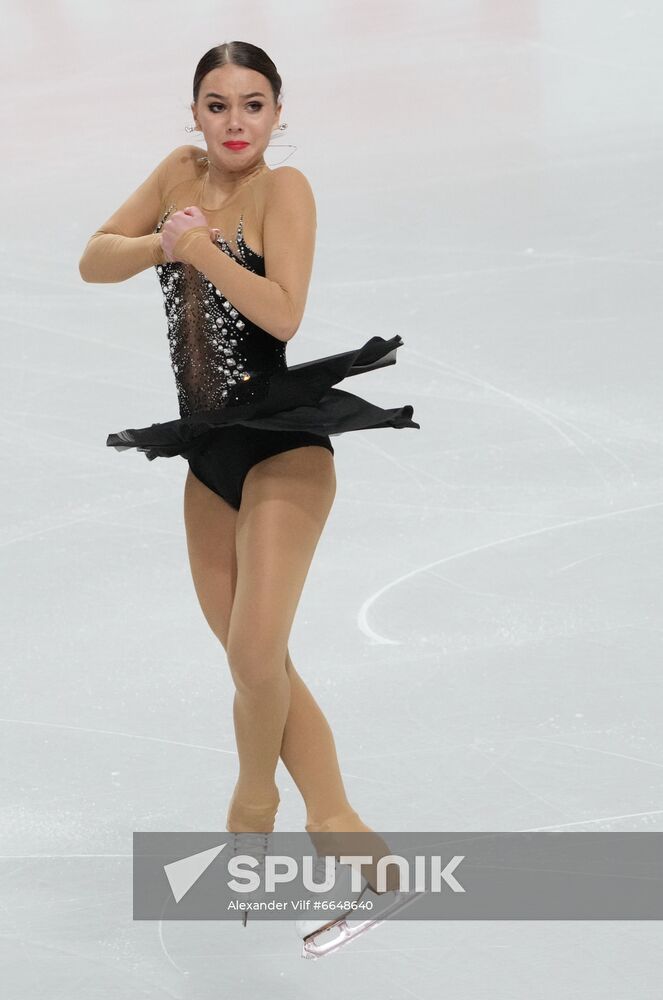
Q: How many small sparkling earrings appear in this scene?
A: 2